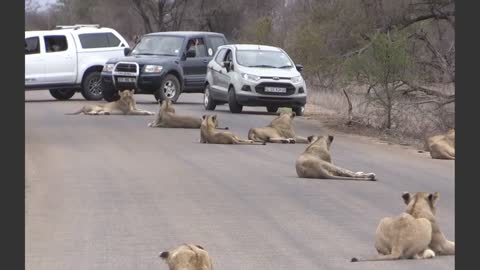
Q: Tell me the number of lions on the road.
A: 8